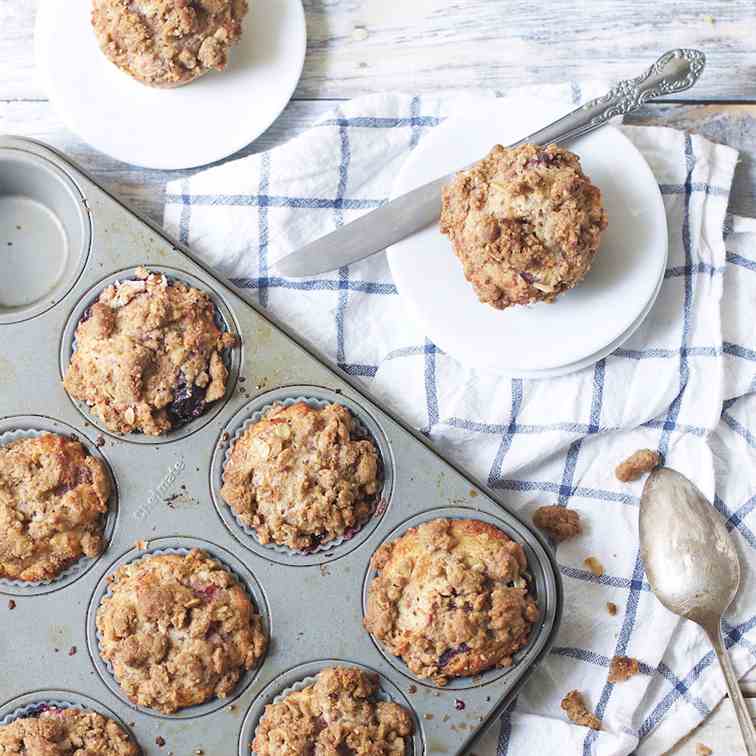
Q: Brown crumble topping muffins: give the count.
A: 9